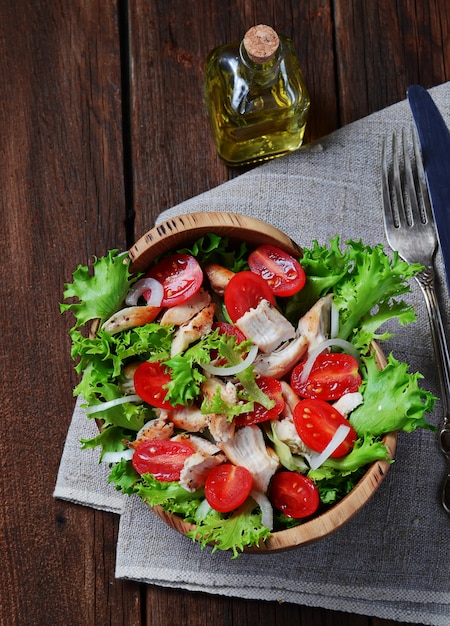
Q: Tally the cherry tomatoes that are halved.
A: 11